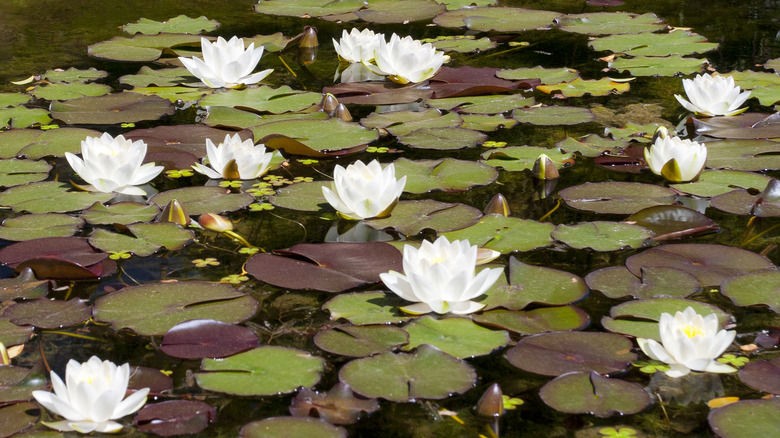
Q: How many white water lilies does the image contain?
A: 11